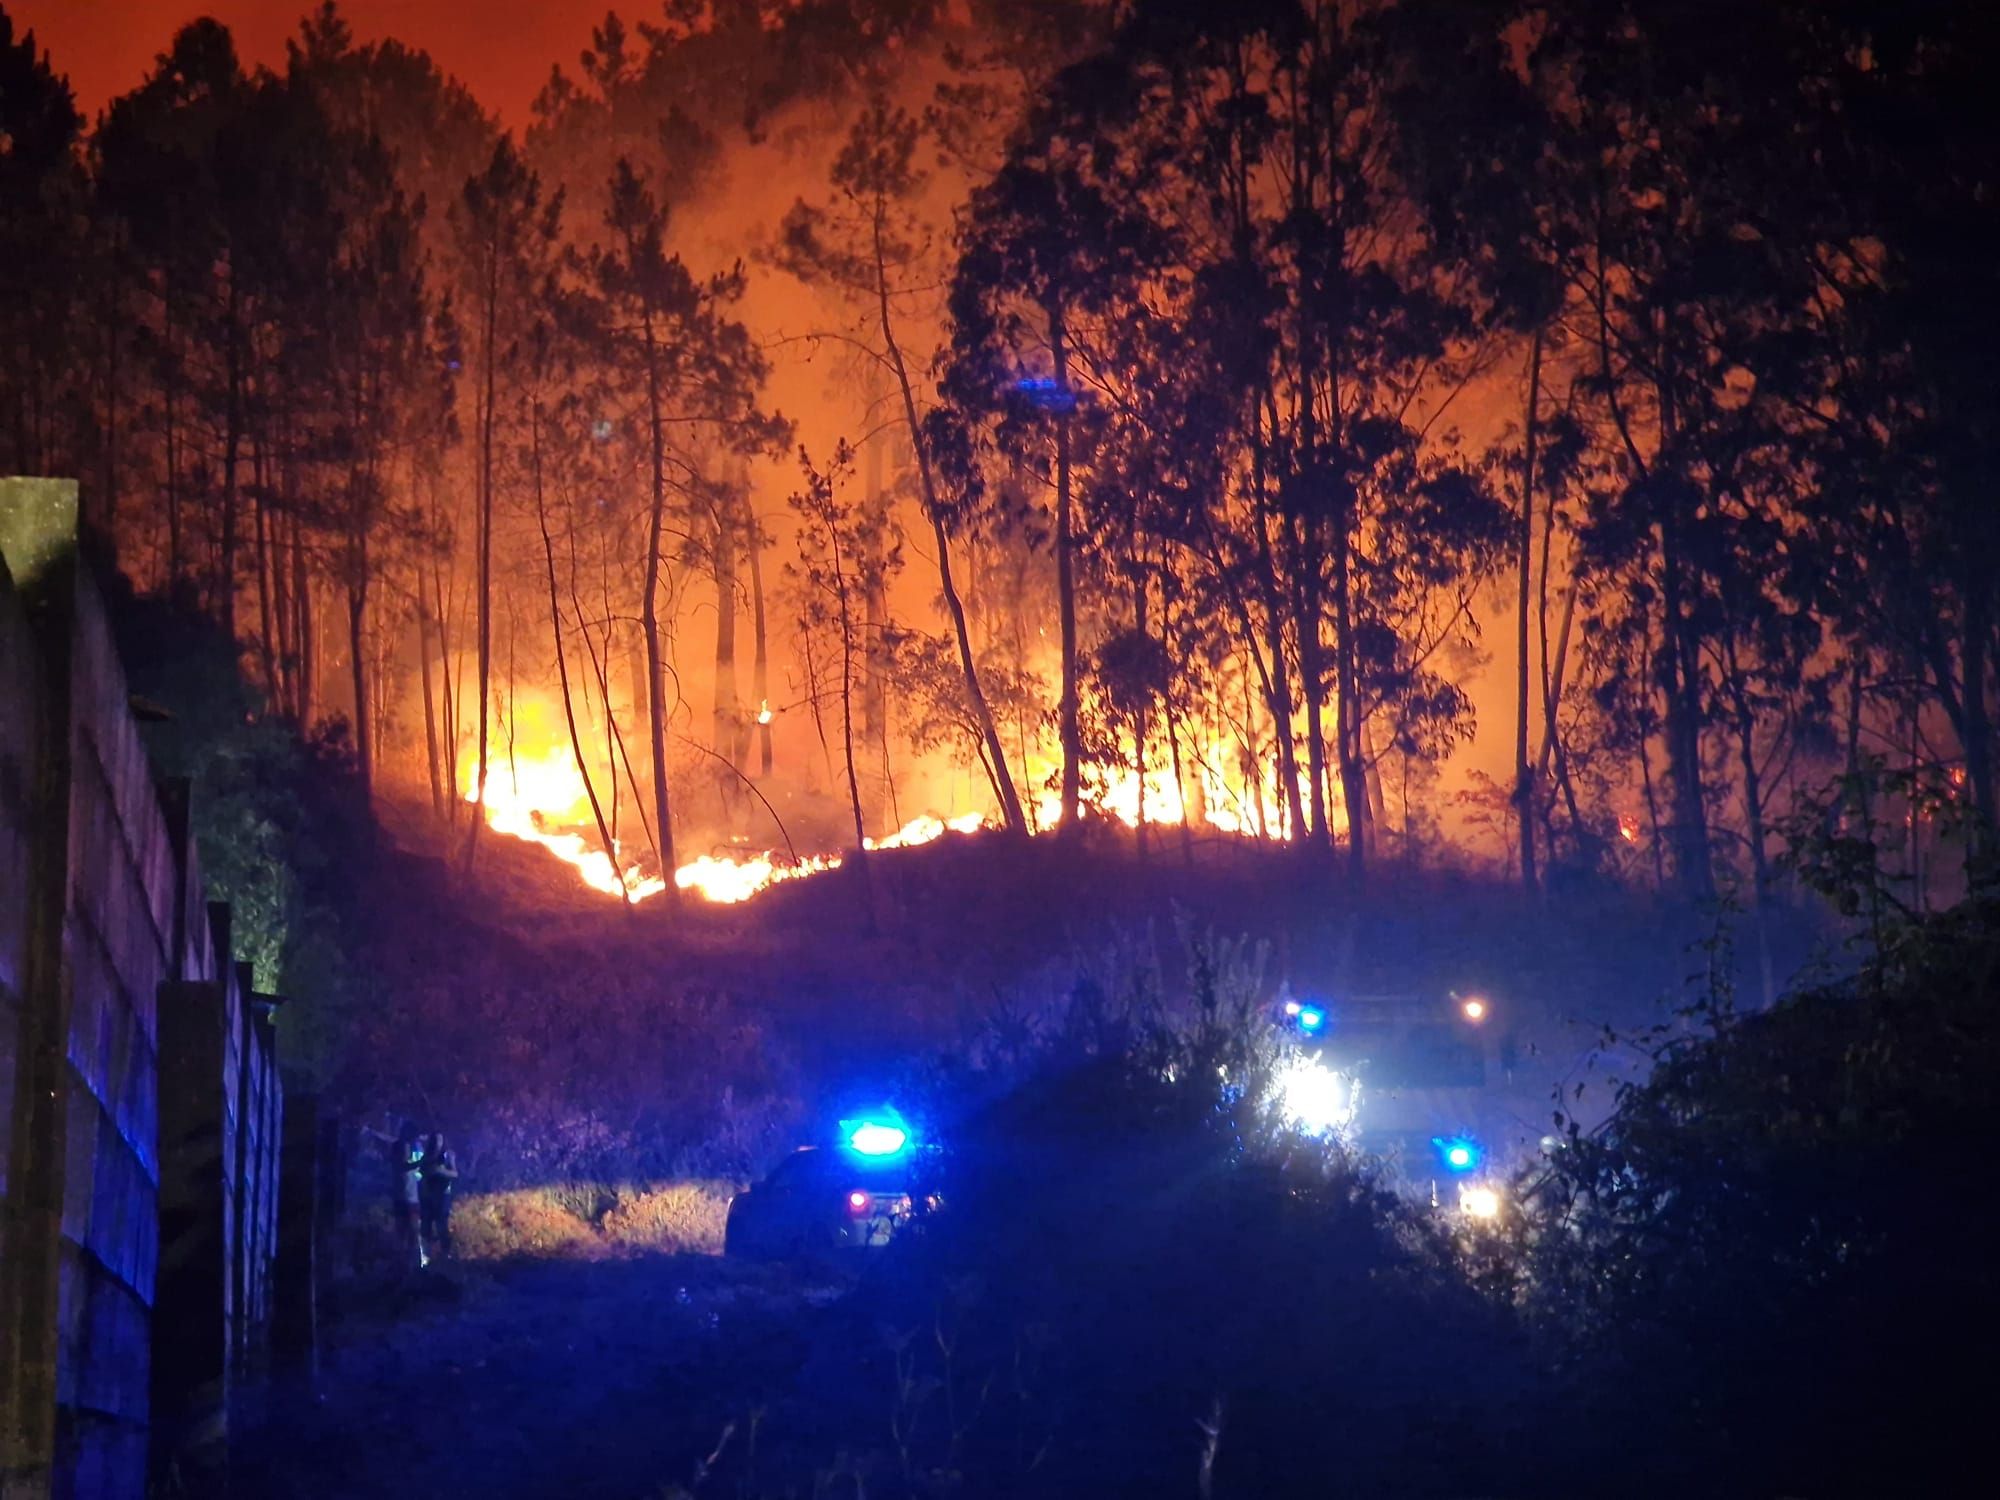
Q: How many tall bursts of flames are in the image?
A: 2